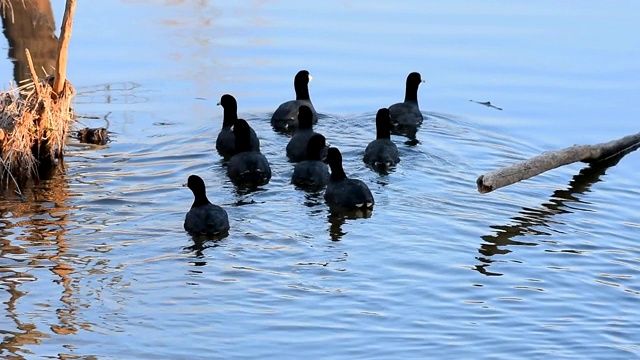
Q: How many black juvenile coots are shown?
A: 9